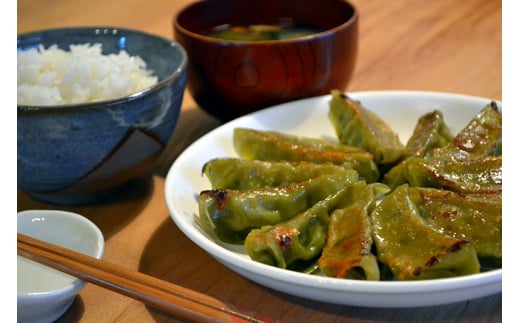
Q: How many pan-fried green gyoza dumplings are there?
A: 11